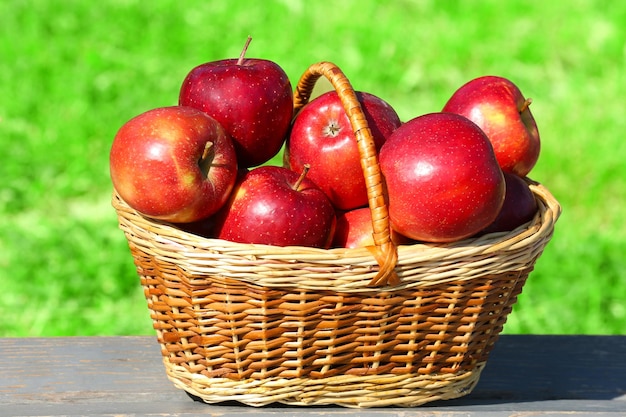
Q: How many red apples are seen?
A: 8